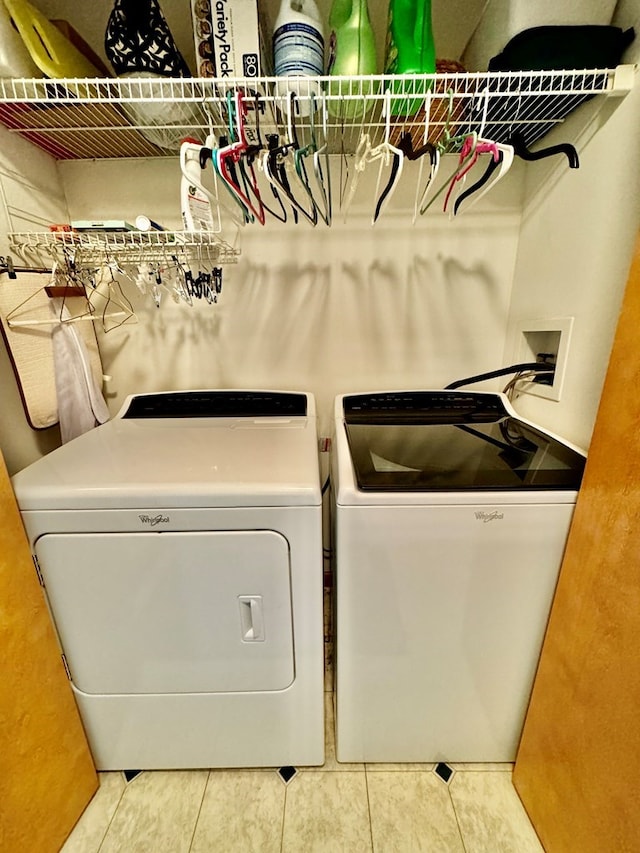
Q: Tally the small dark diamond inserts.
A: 3